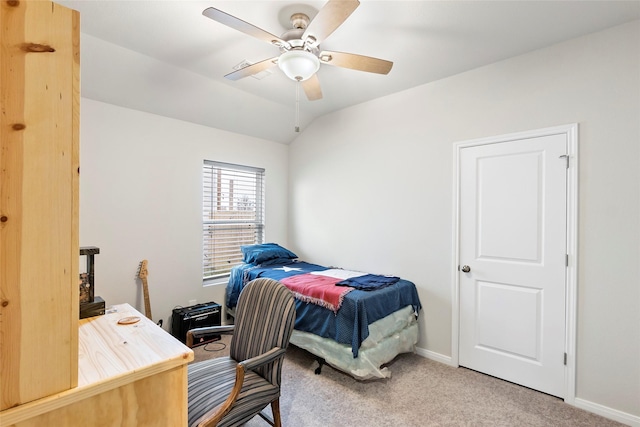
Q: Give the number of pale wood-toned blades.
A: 5